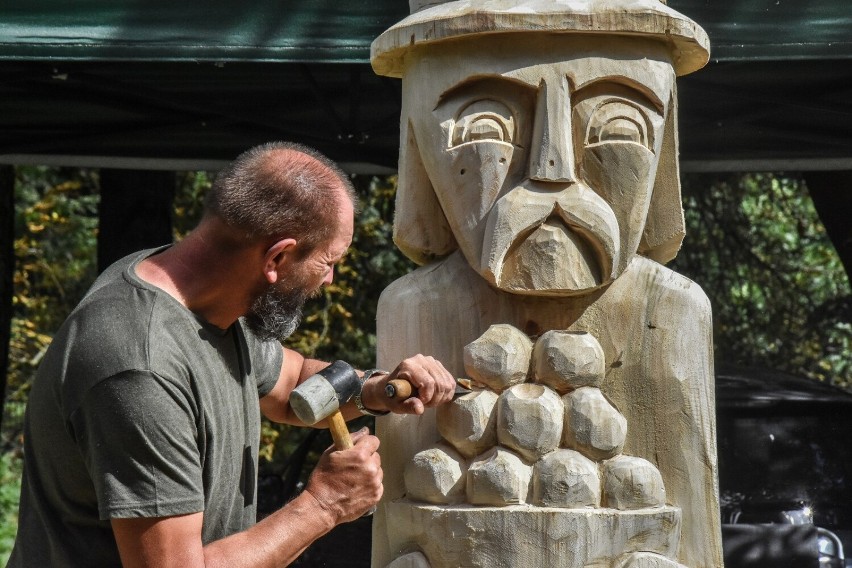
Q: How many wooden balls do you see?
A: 9